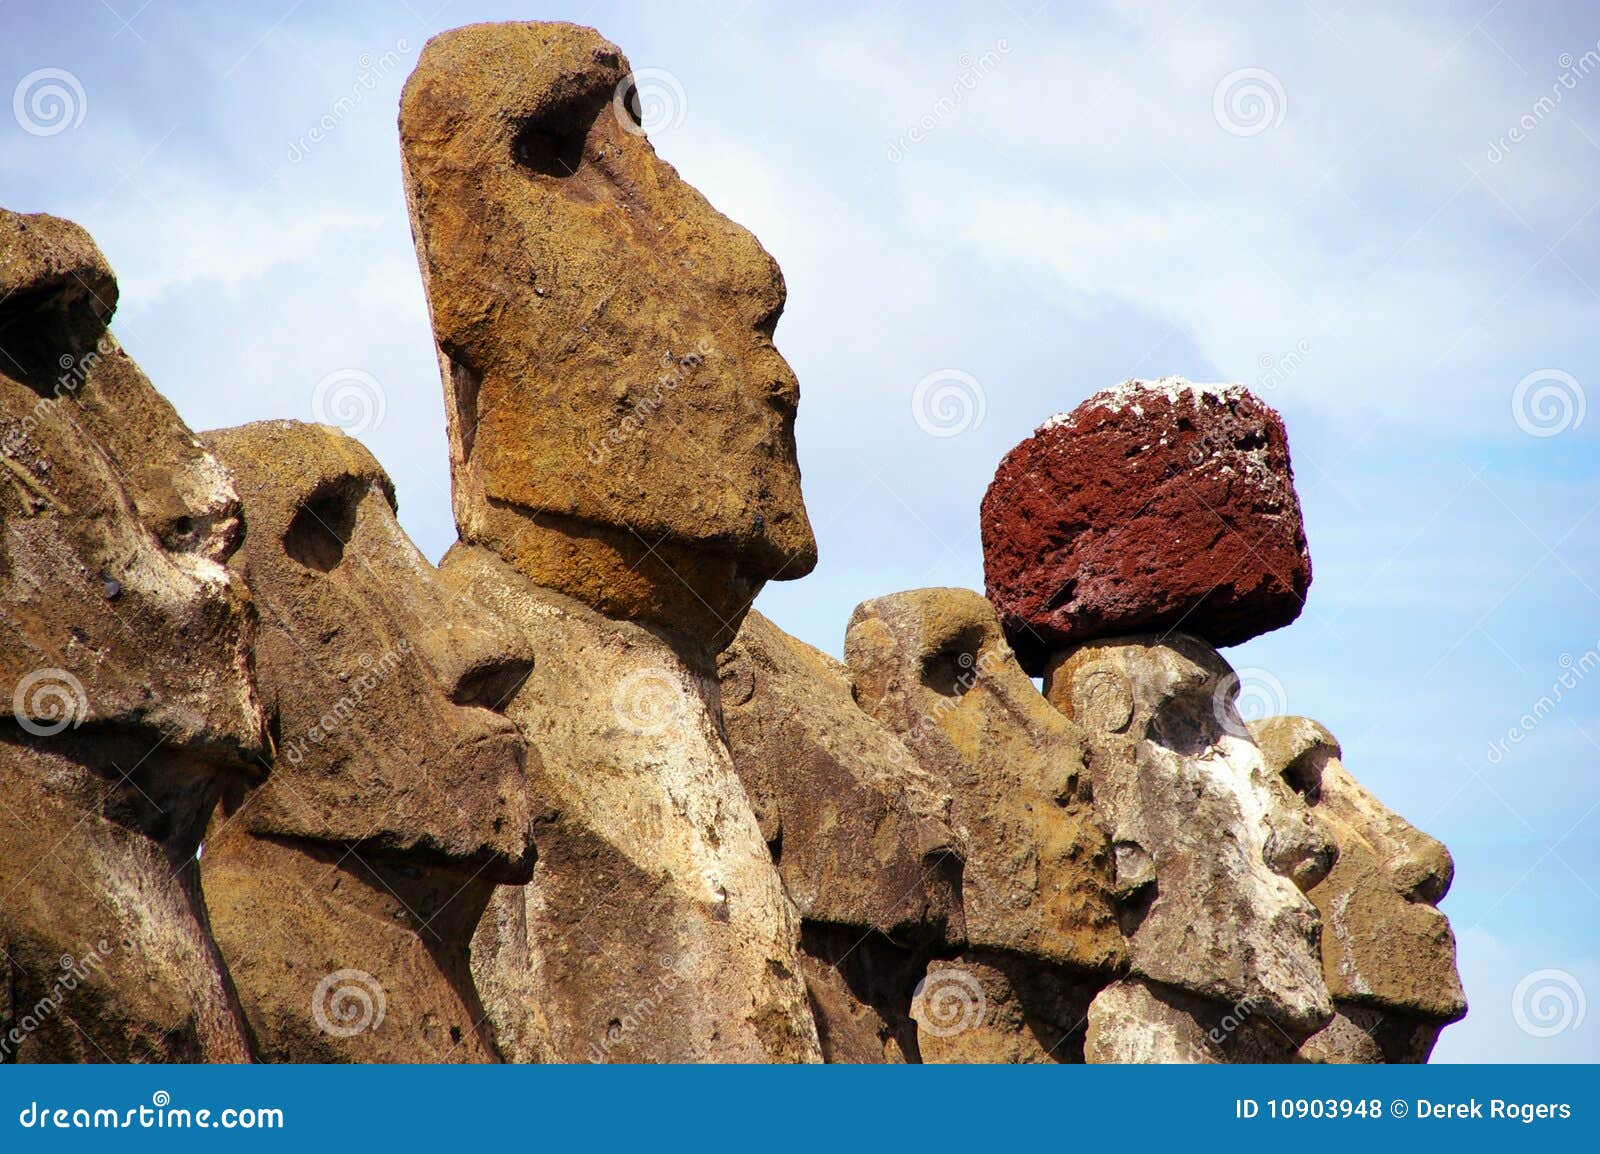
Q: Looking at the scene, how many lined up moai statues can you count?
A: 7